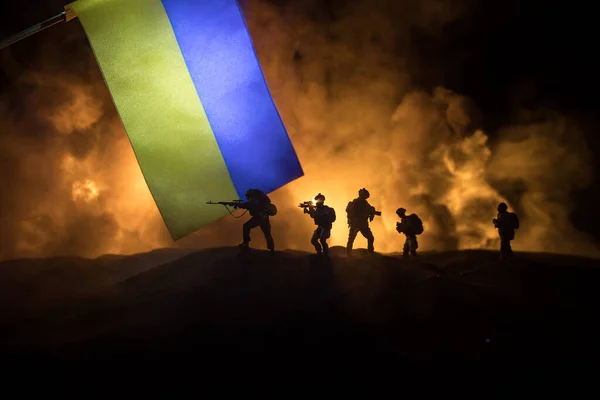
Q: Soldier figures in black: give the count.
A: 5